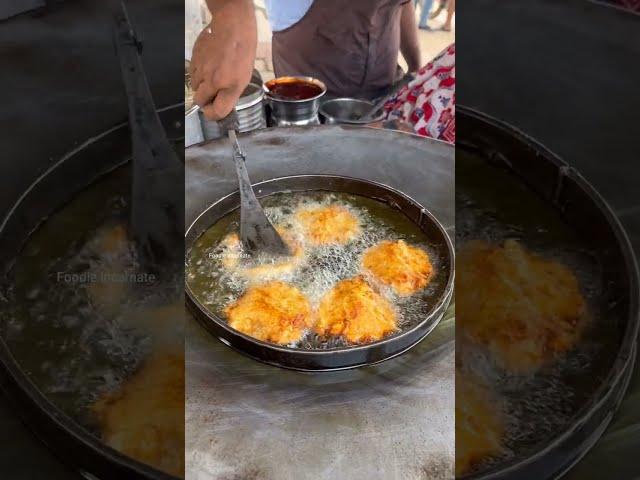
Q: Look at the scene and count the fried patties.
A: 5